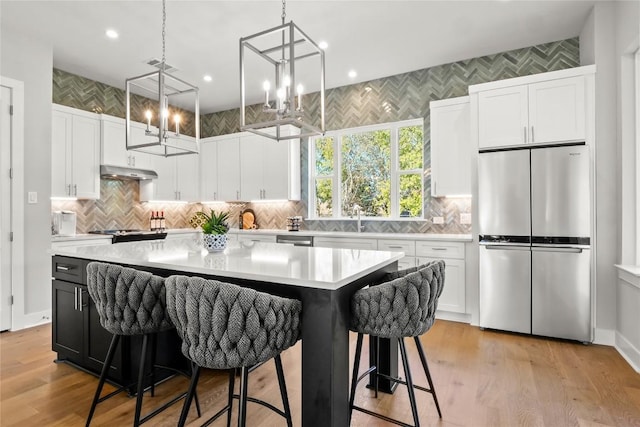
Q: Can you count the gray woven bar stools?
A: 3